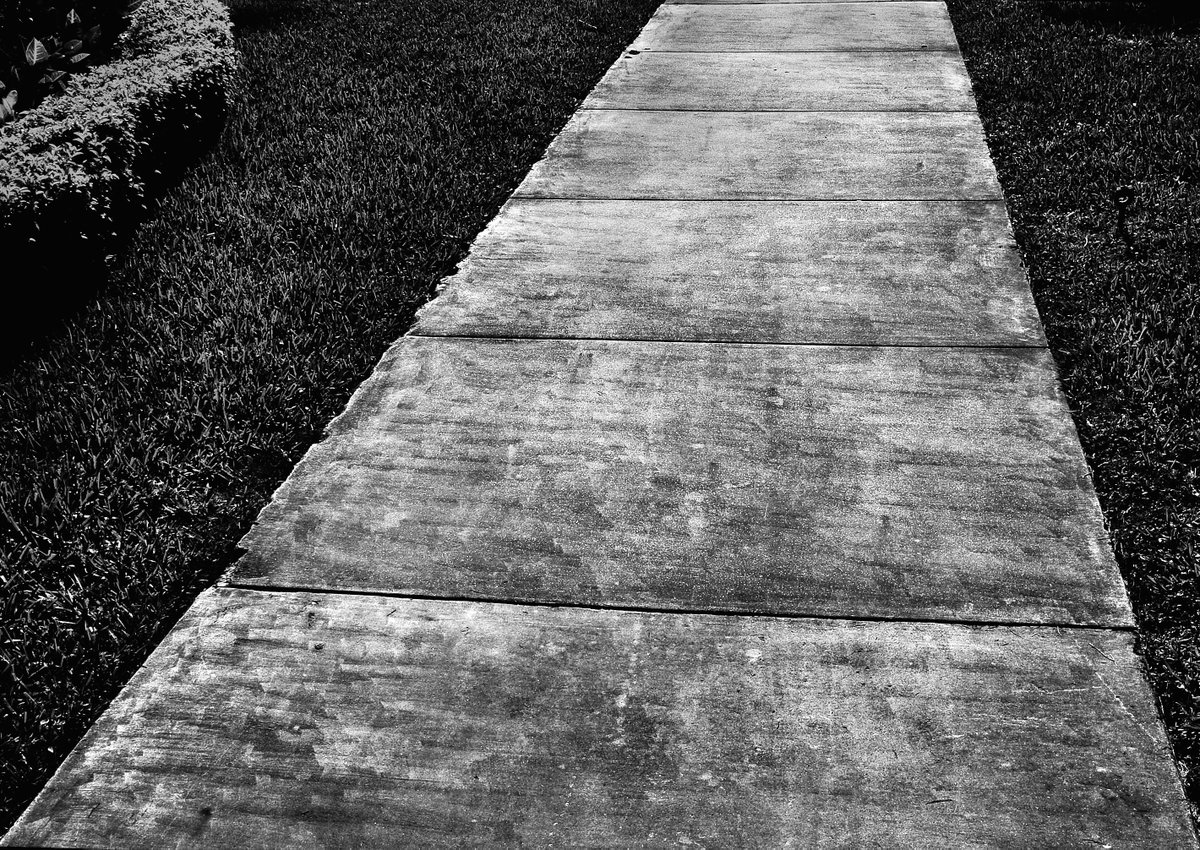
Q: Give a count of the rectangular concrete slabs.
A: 6